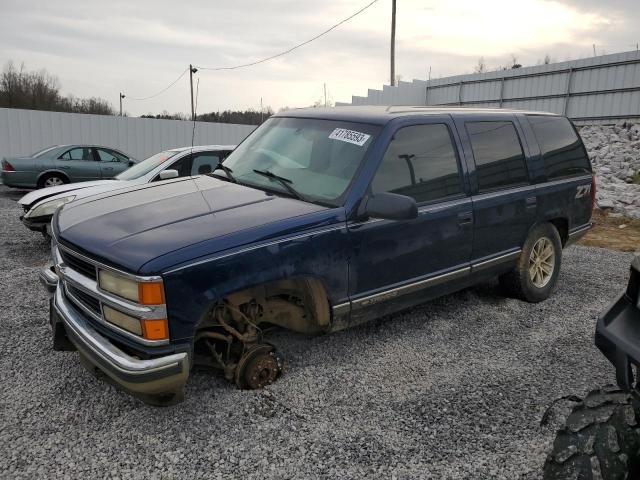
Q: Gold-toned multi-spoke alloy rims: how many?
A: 1